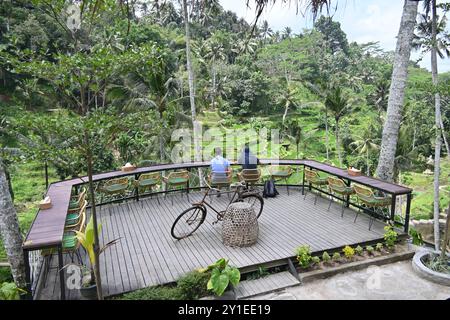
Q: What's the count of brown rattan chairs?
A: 12